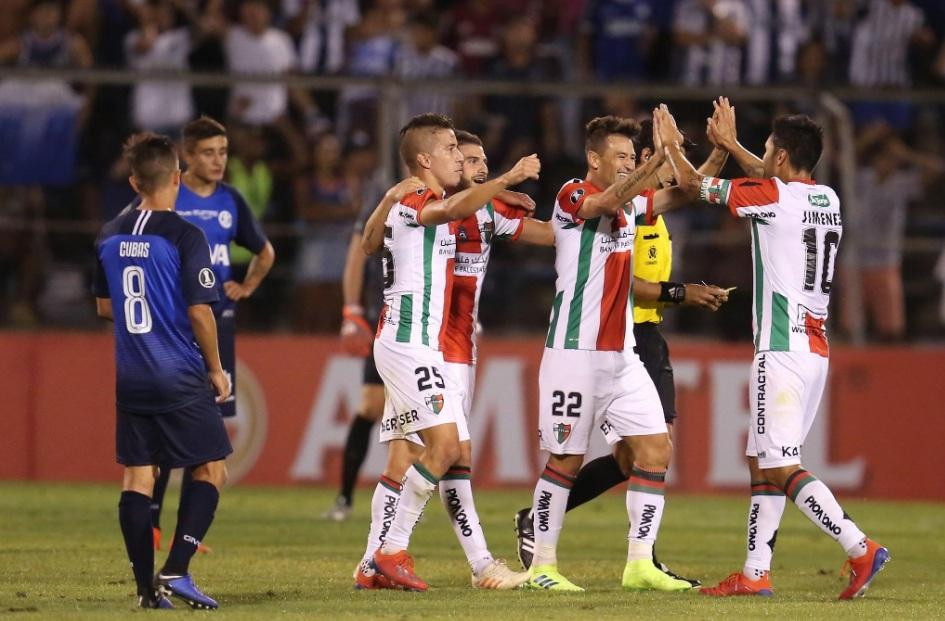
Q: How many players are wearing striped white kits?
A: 4